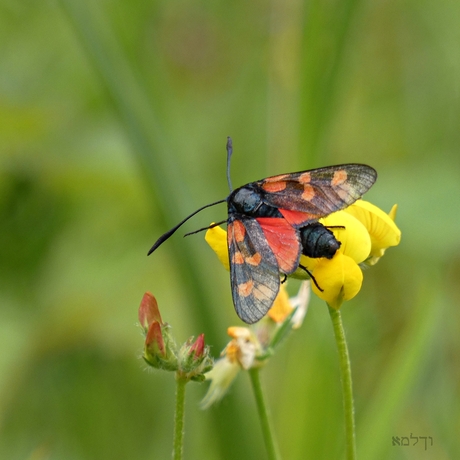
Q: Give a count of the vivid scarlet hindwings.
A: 2